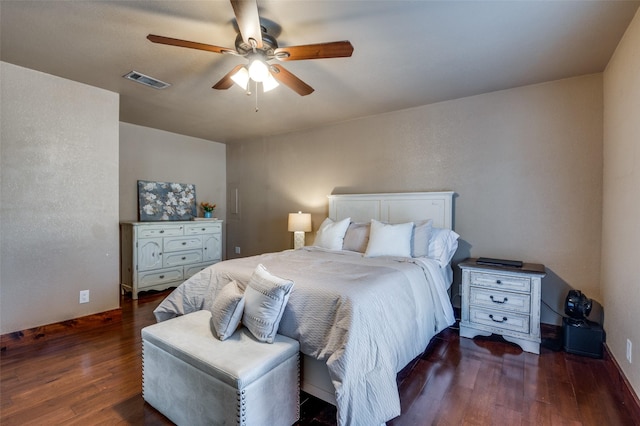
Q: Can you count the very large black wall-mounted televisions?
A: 0